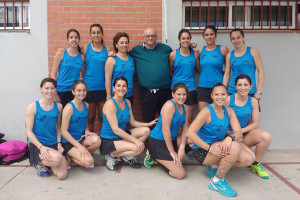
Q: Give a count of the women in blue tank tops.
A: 12